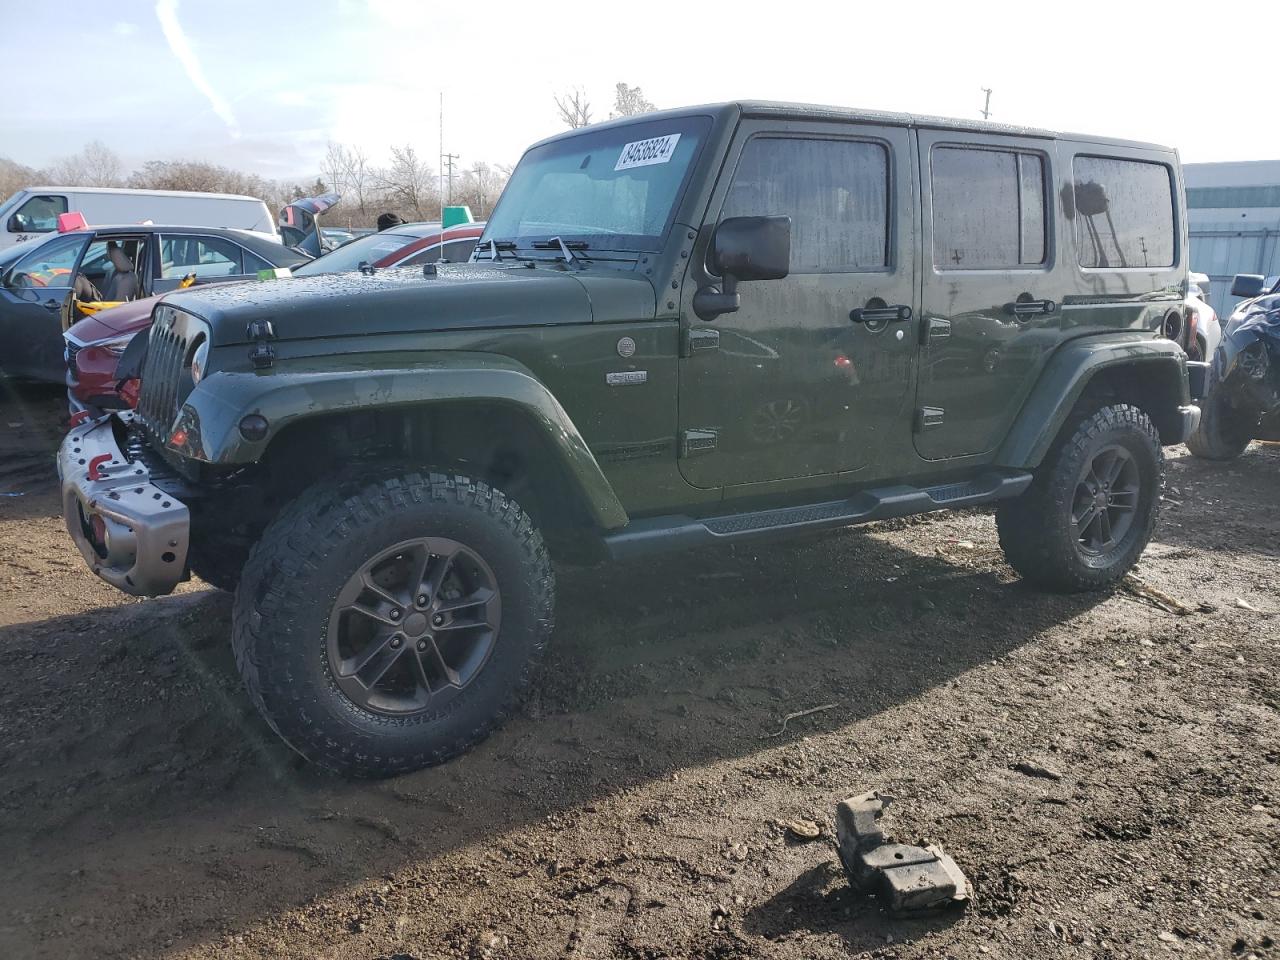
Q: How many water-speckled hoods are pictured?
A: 1